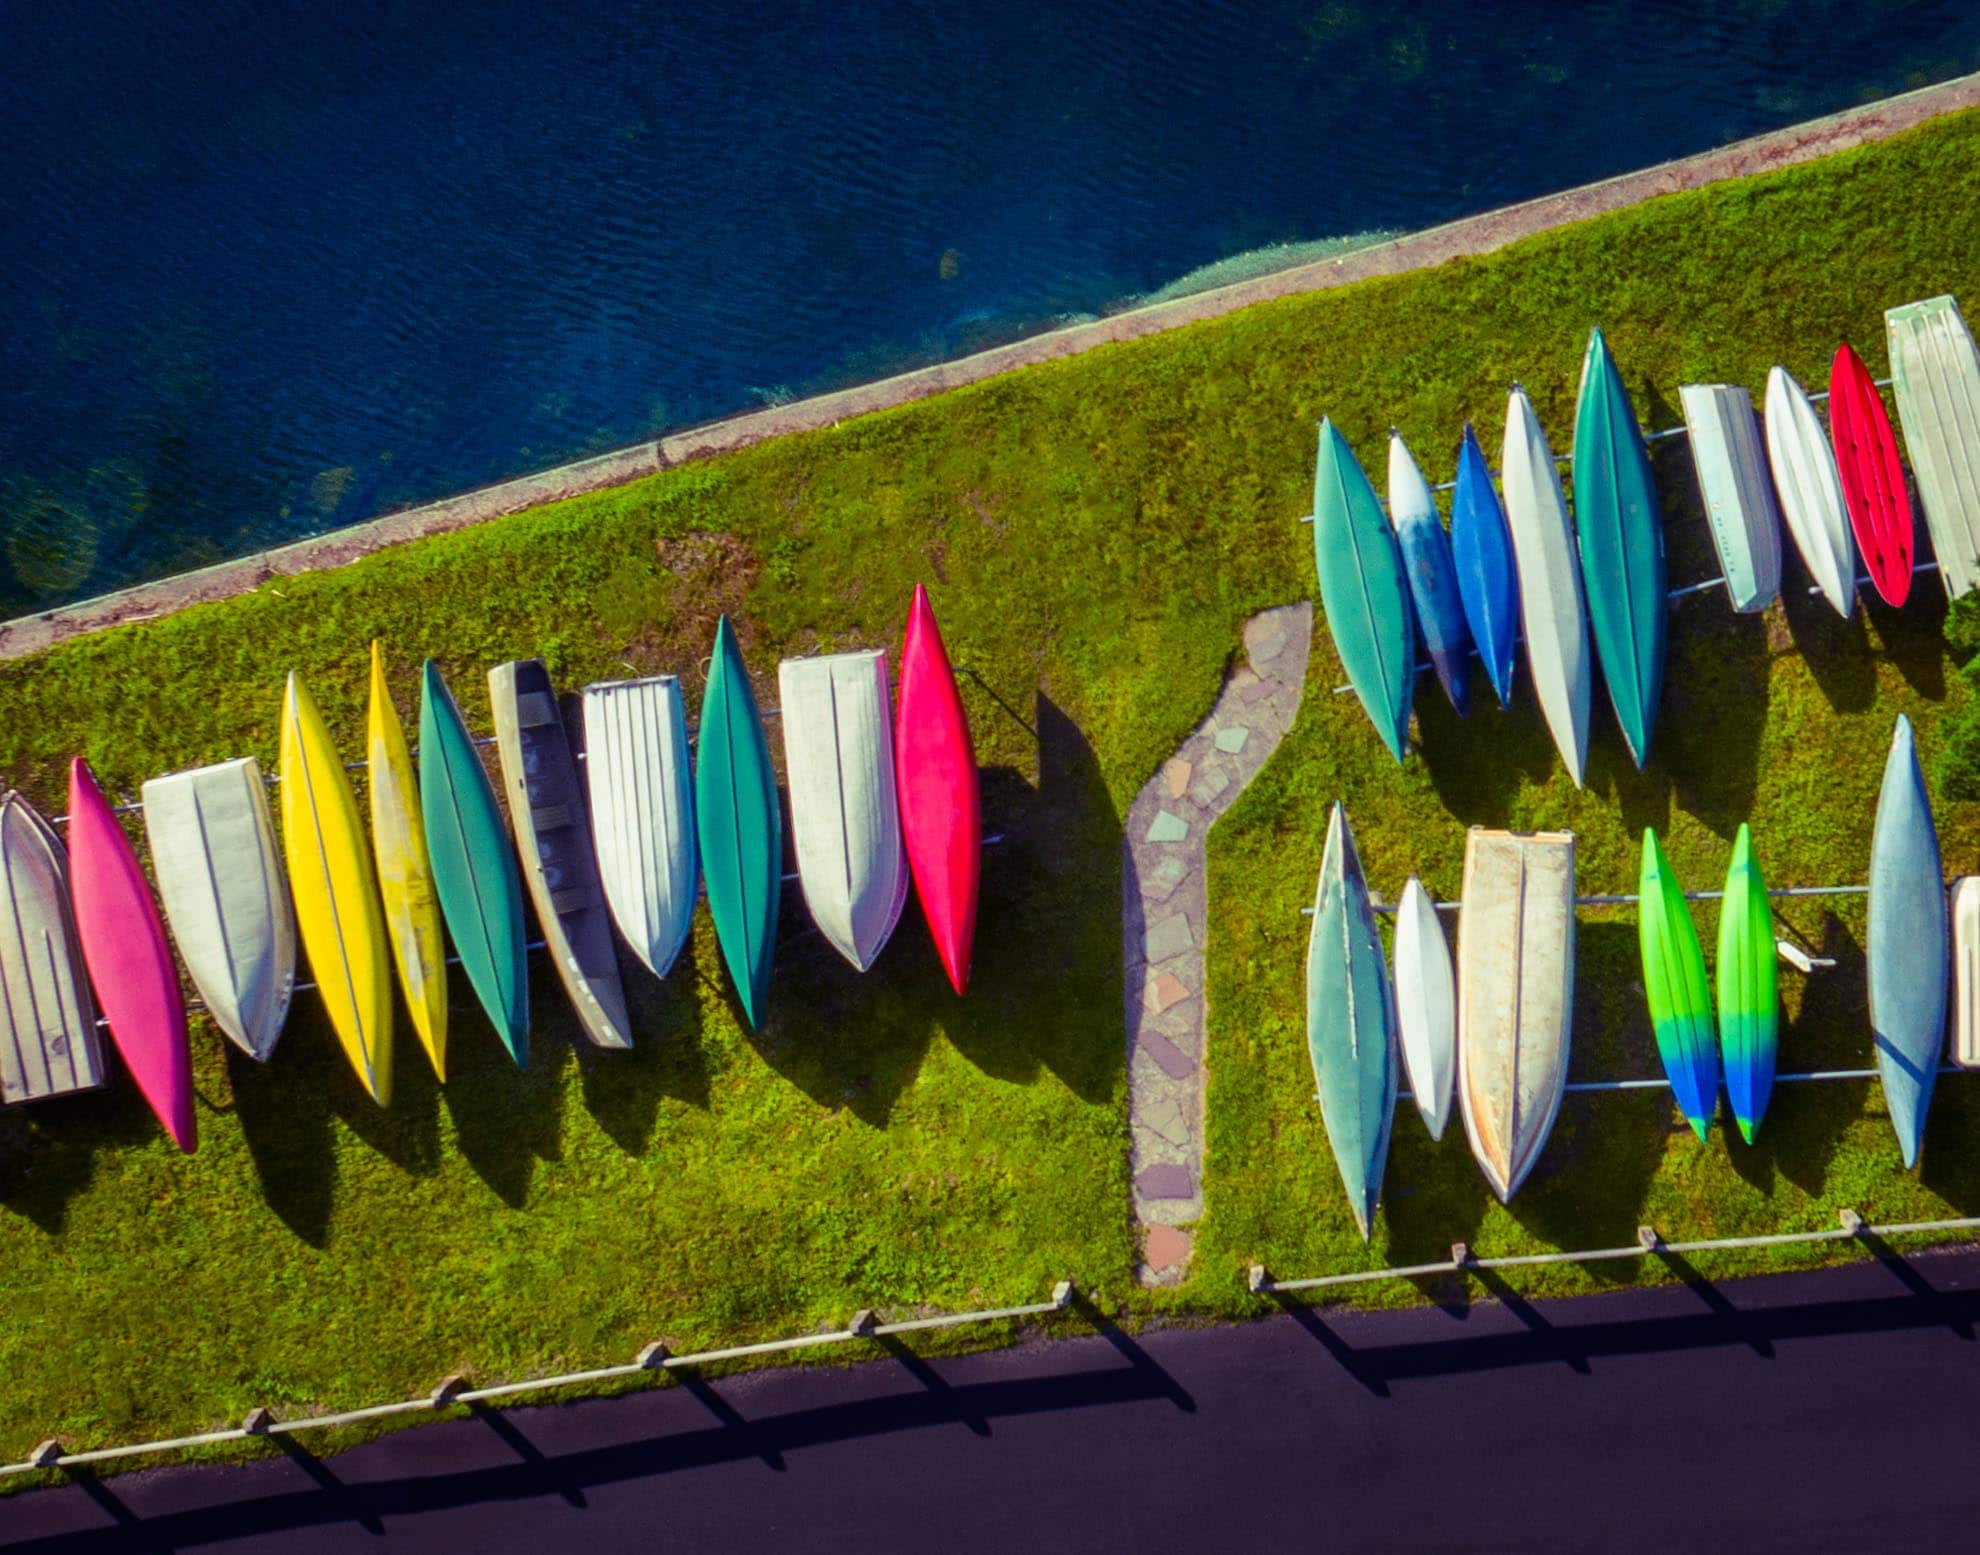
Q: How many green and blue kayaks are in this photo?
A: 2